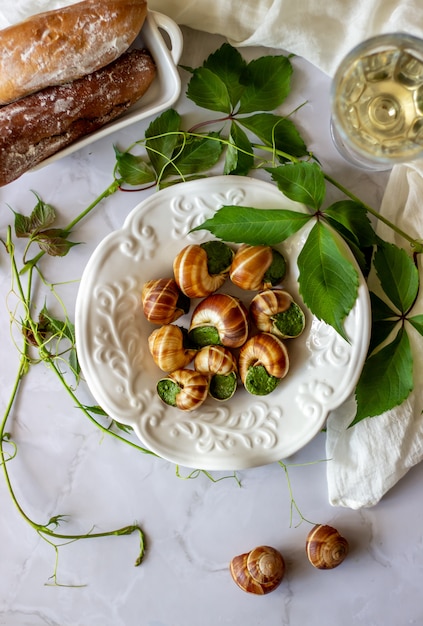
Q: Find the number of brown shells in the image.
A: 11